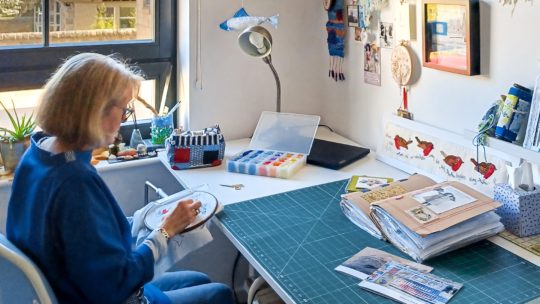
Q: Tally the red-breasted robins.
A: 4